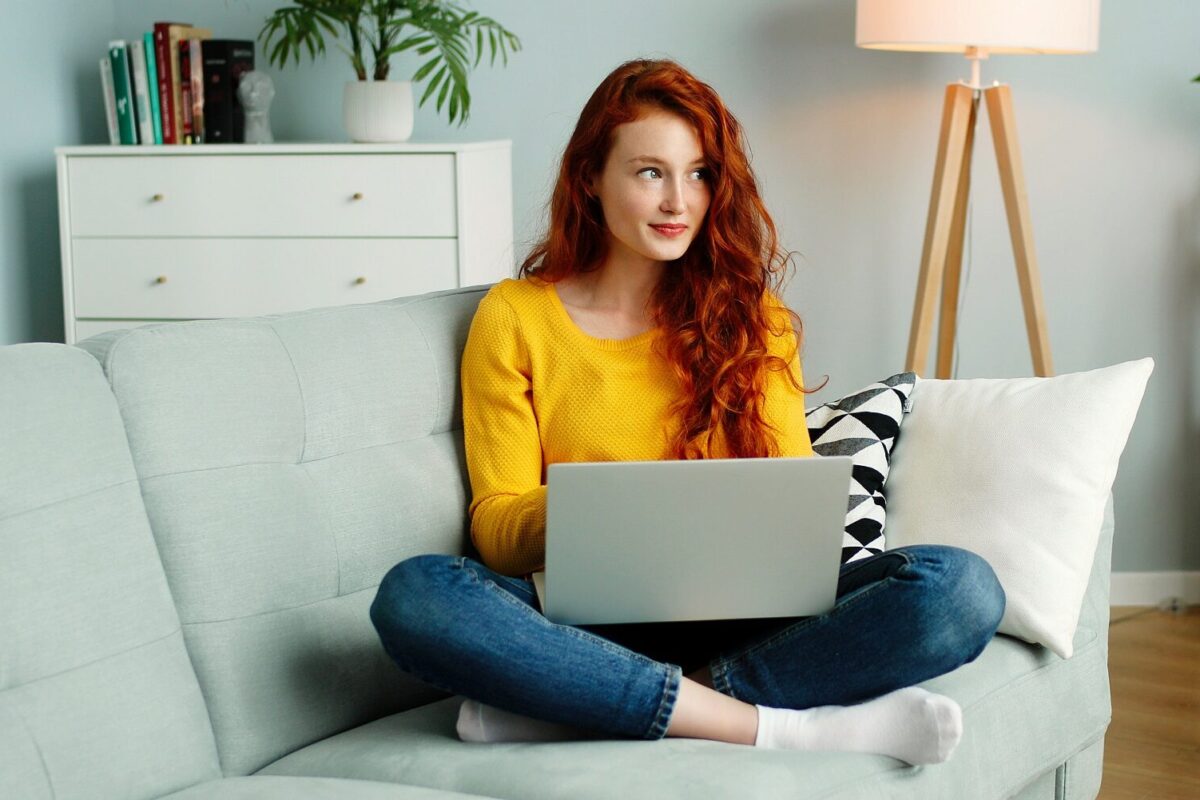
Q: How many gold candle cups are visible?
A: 0